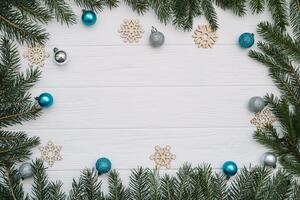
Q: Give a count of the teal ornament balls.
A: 5